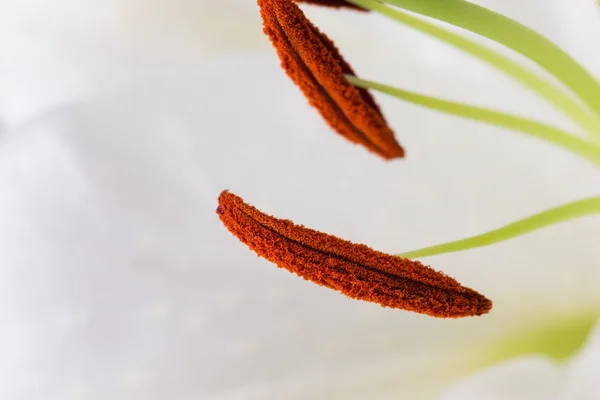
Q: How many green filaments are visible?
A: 4